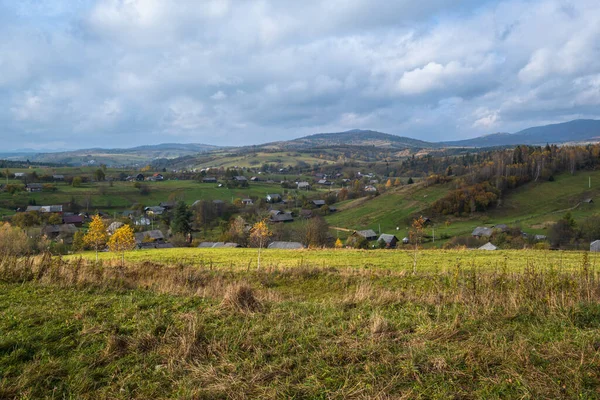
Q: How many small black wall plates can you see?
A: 0